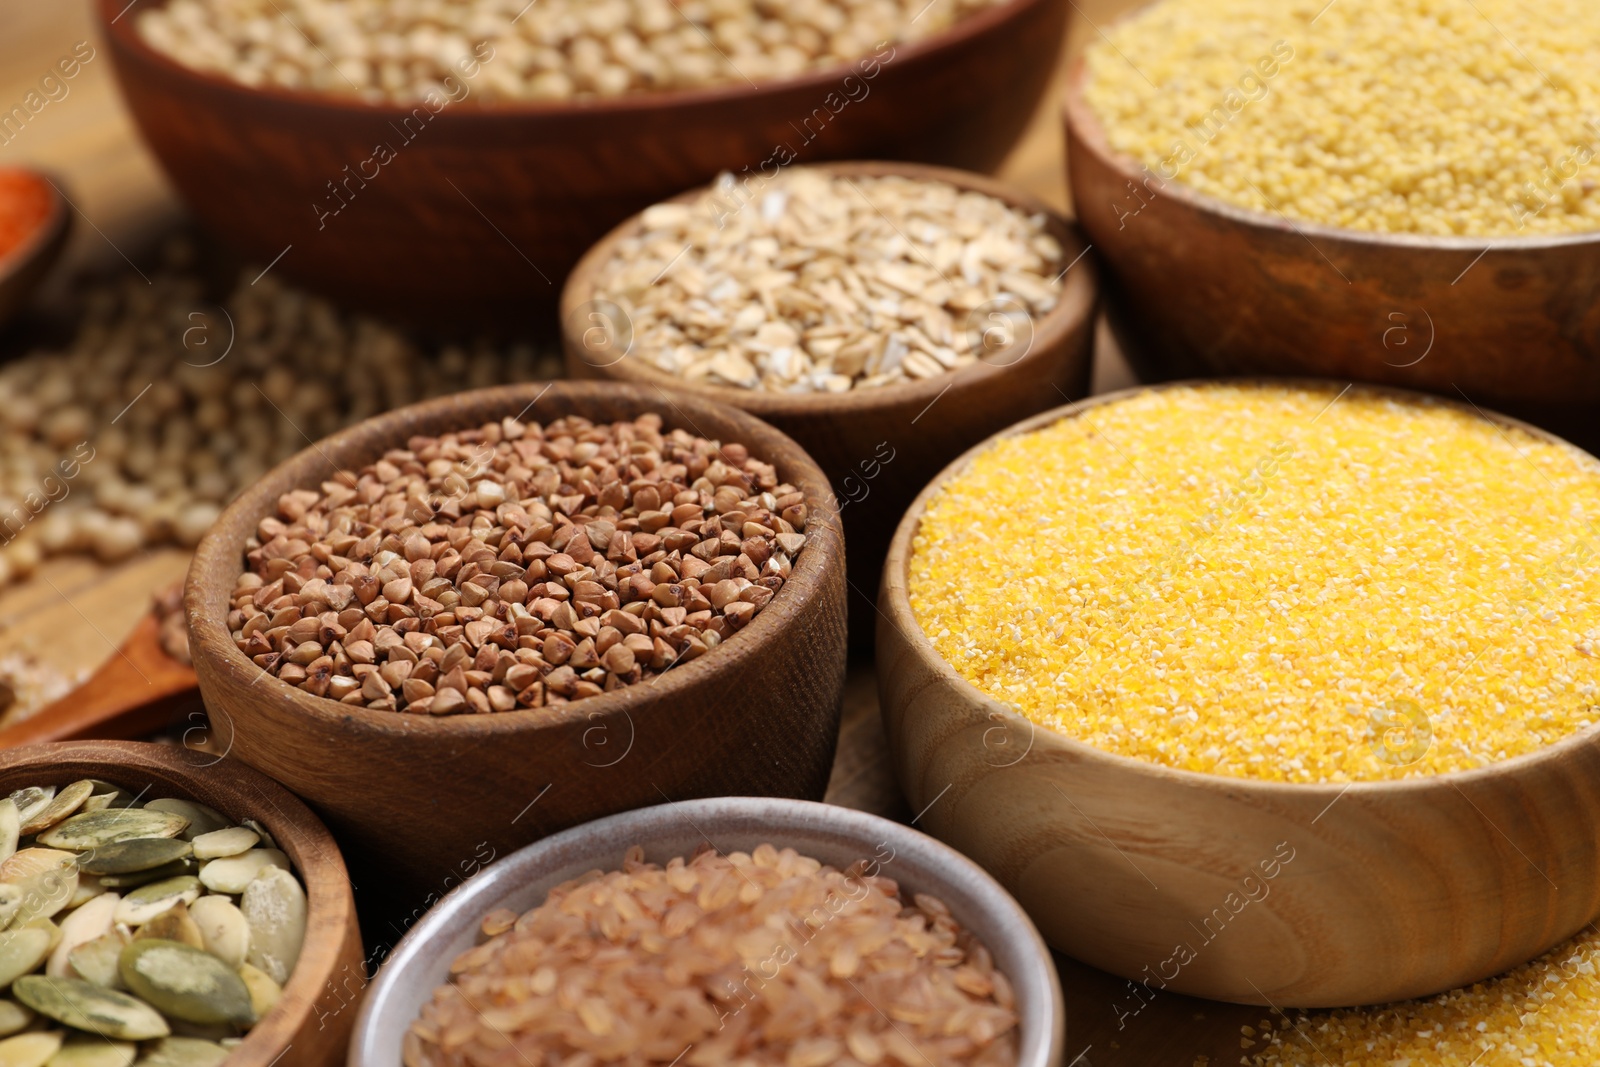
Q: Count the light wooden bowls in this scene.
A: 1